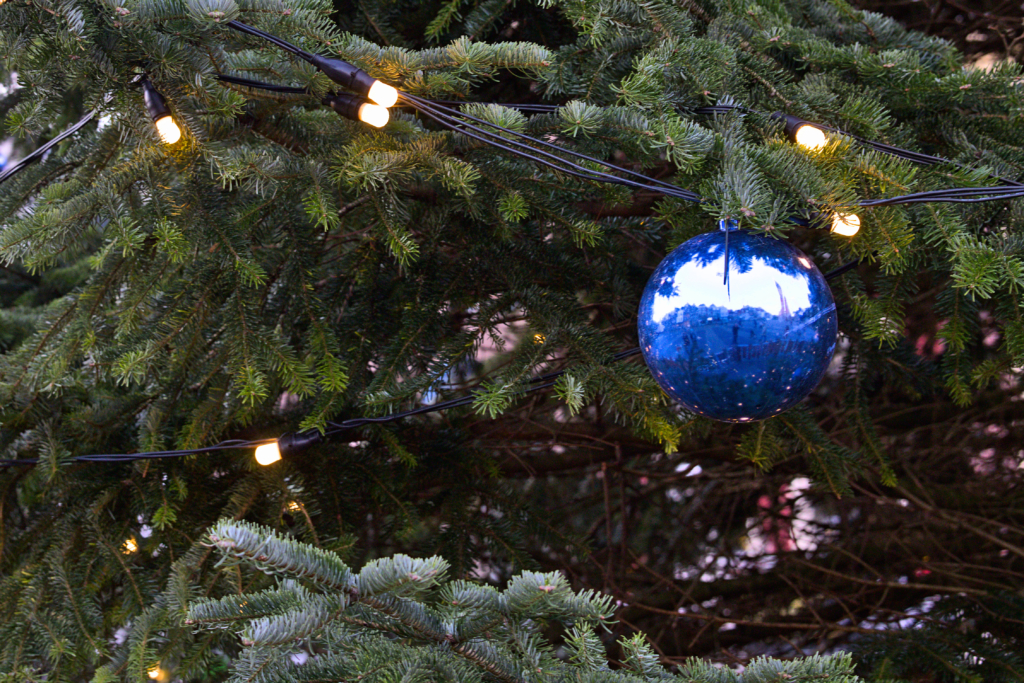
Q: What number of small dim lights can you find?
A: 4